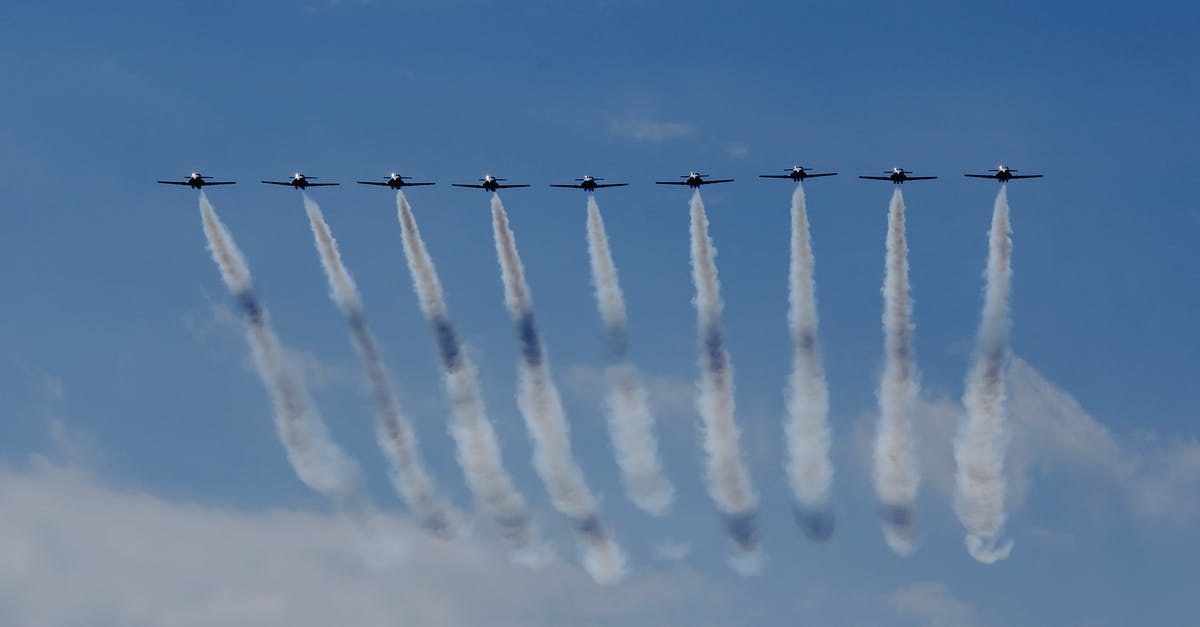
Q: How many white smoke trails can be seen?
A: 9